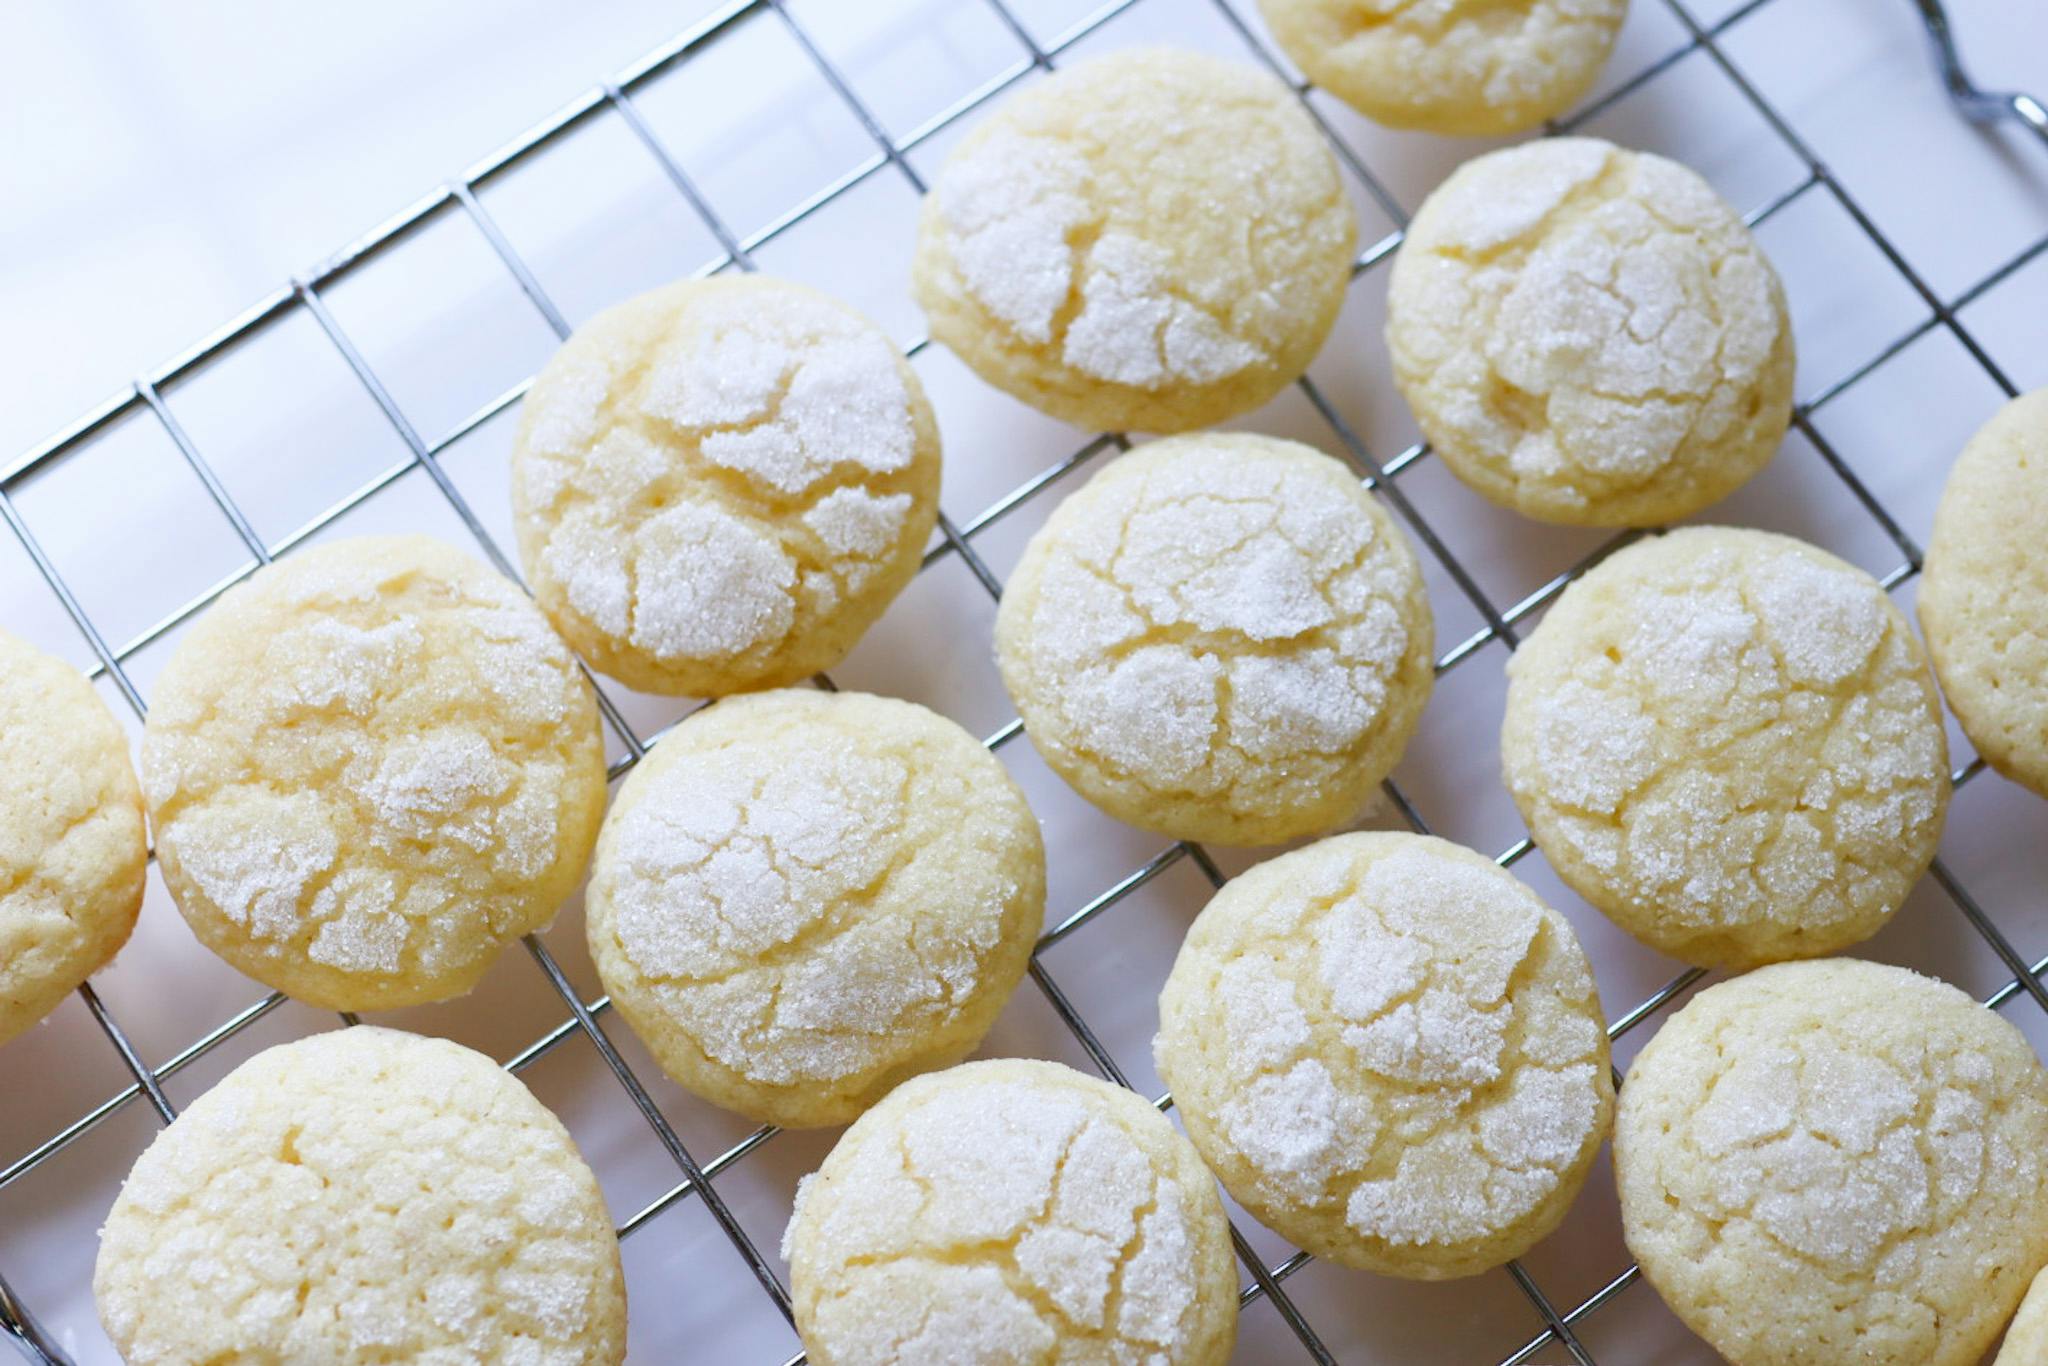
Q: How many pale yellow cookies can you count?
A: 15